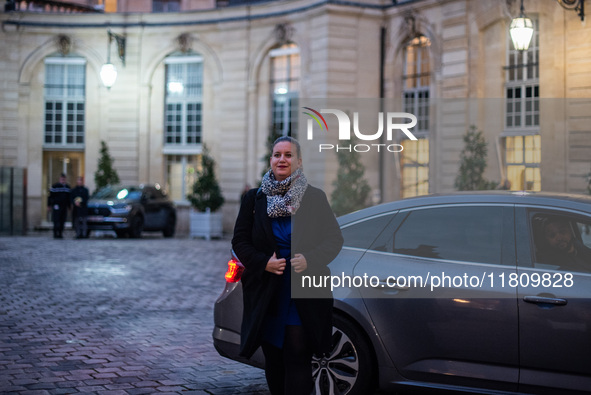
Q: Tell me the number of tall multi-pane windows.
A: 5